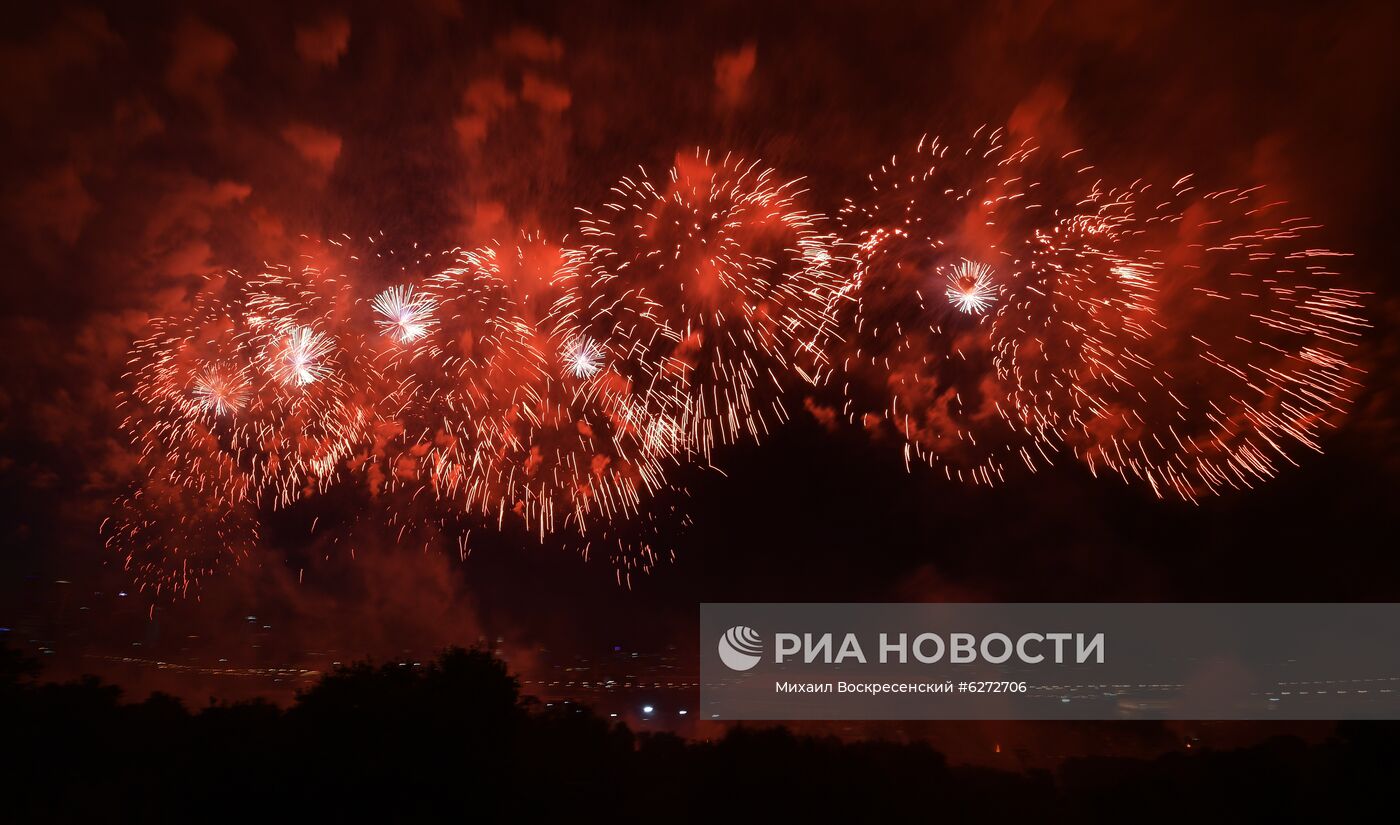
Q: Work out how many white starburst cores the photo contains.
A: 5